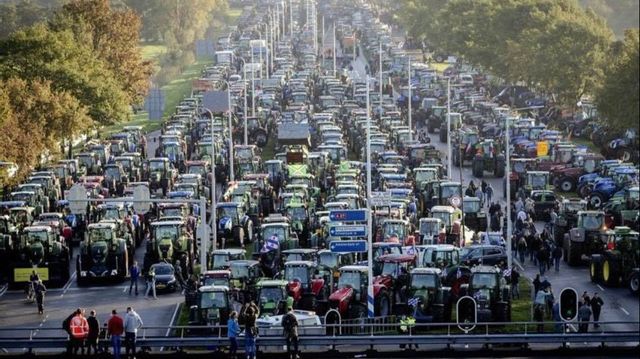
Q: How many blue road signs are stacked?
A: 3